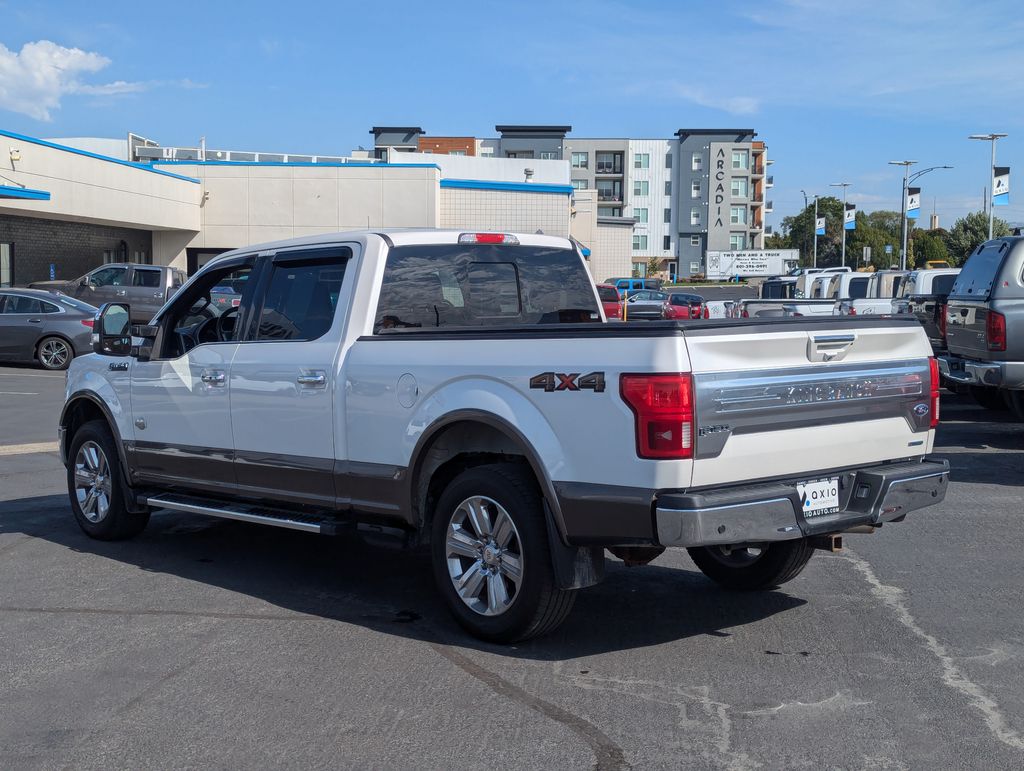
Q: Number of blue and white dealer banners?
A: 4